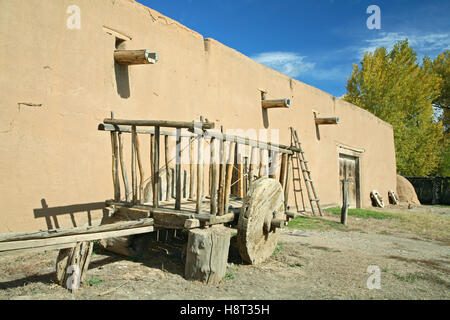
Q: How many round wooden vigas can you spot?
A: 3